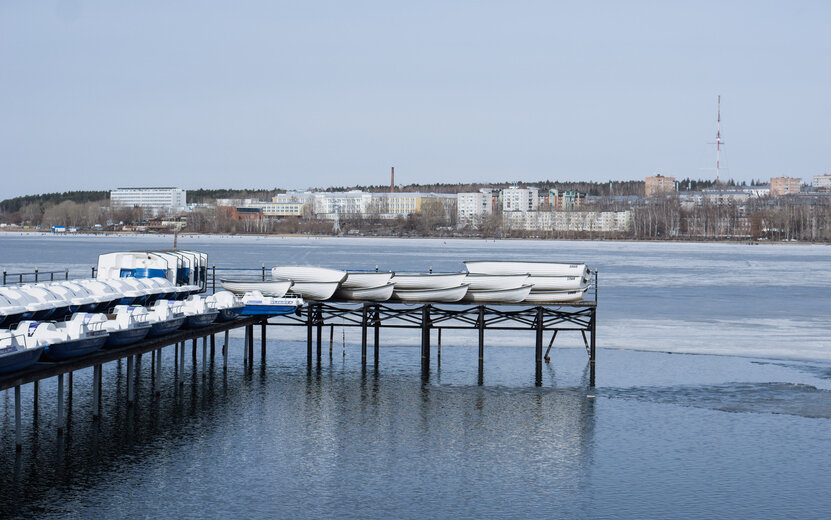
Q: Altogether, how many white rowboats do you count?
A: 12